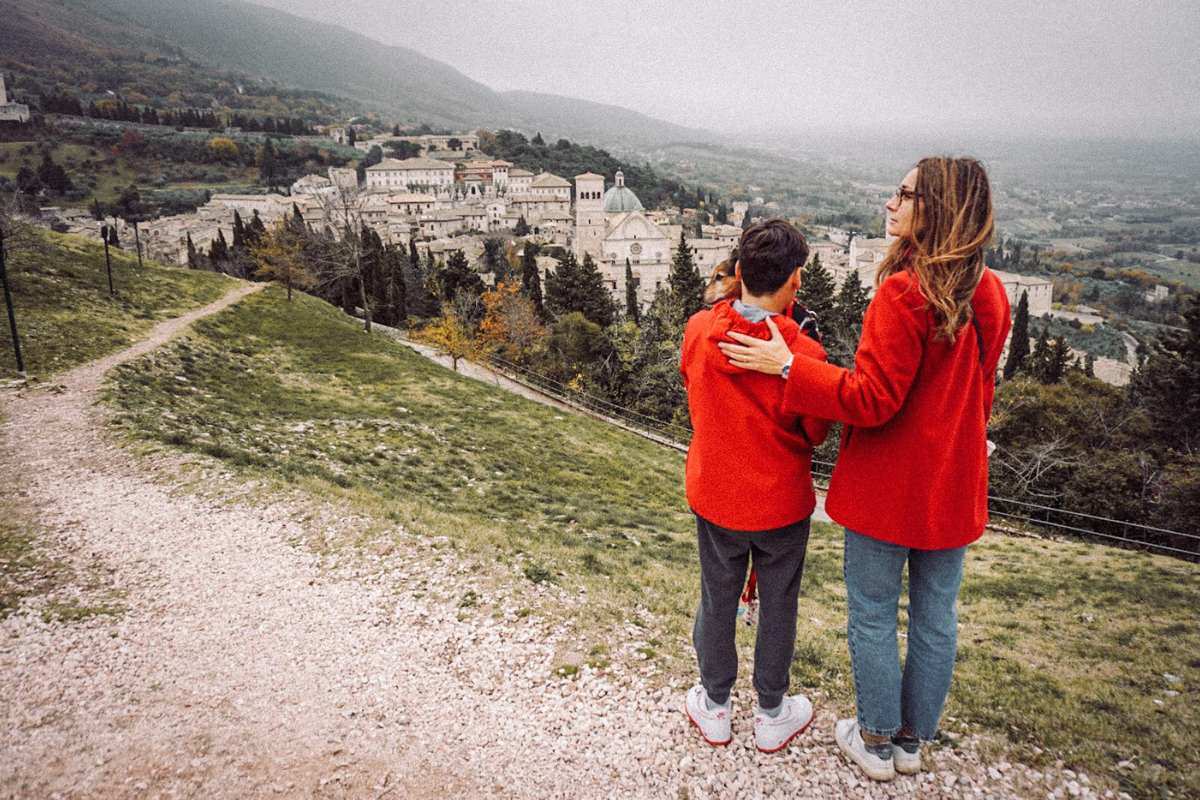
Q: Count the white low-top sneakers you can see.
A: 4